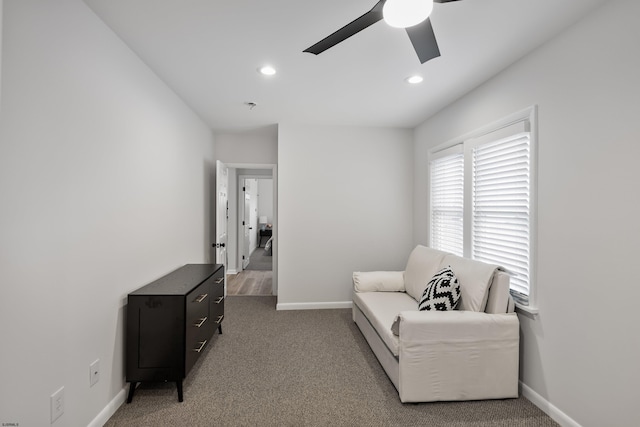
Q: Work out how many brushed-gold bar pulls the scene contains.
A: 6